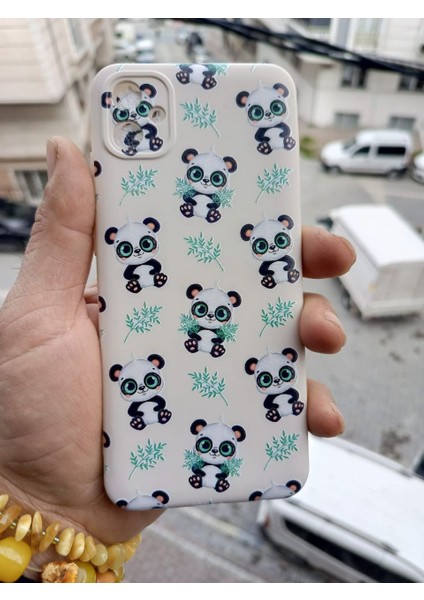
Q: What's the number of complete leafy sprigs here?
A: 9